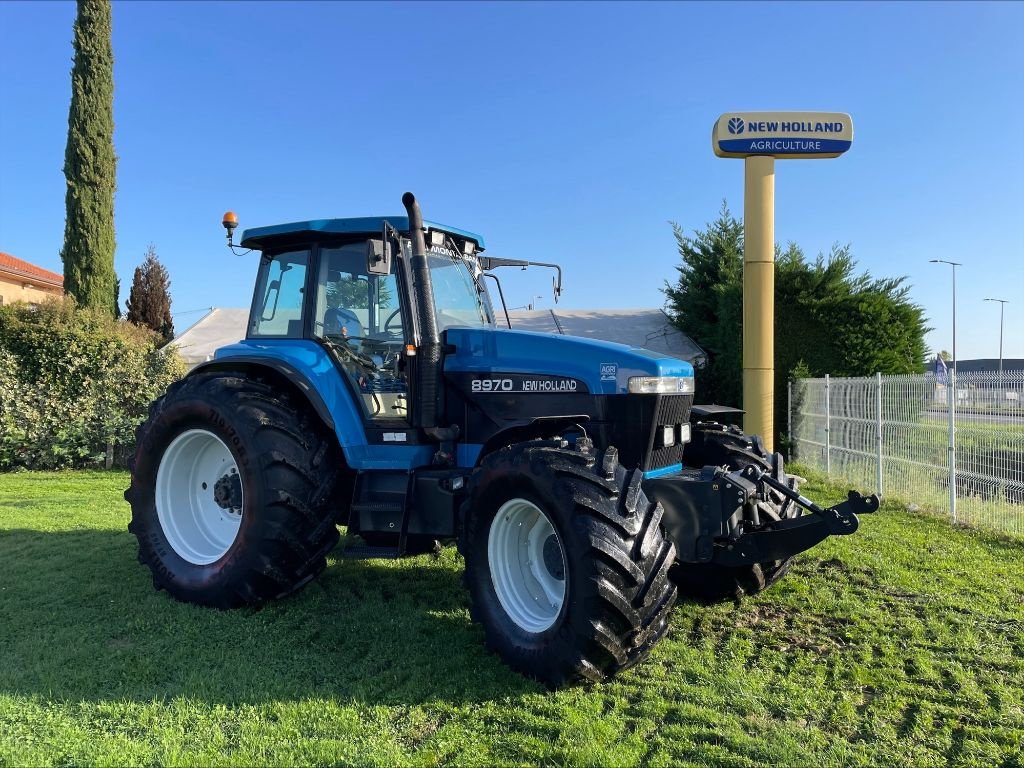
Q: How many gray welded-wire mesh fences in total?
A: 1